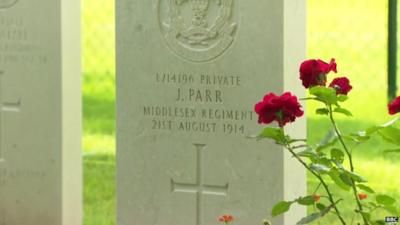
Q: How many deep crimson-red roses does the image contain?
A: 4